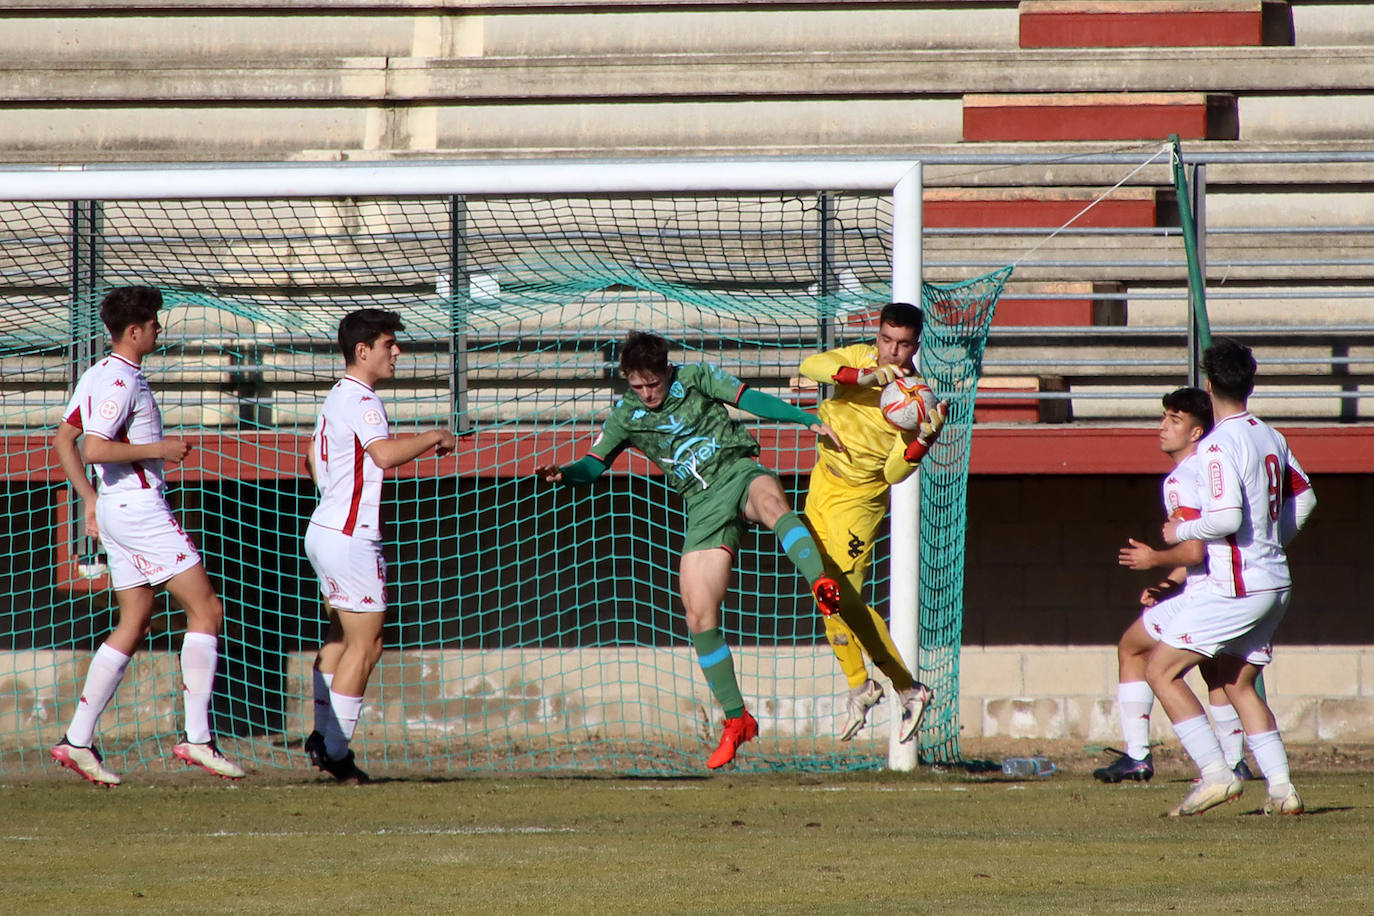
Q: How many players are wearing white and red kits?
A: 4